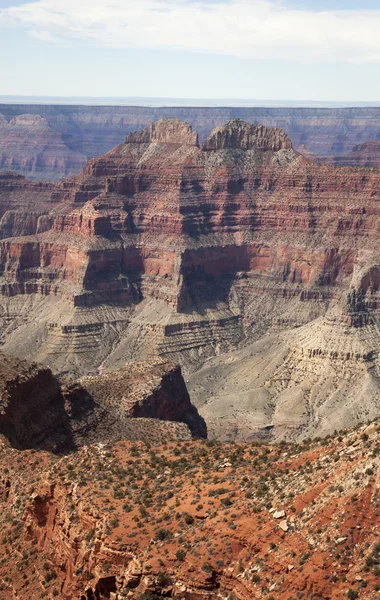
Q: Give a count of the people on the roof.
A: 0